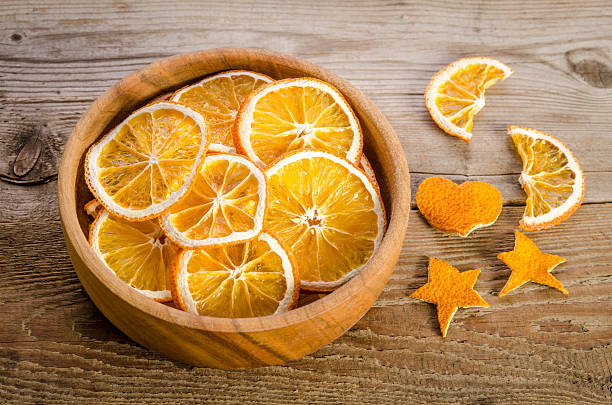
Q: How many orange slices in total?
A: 9